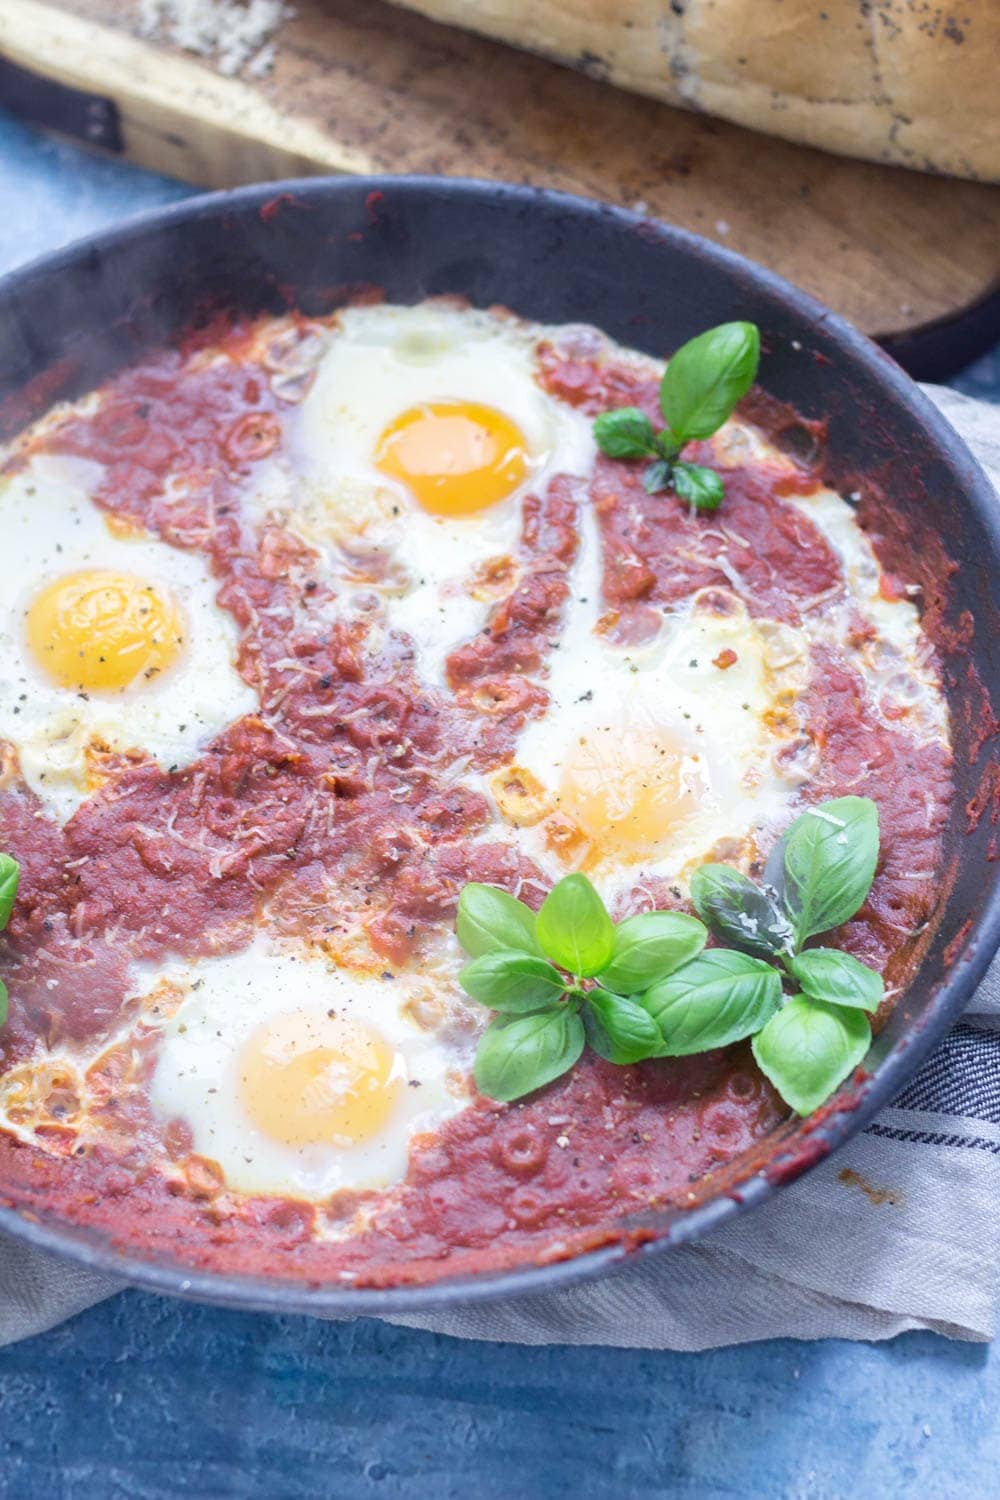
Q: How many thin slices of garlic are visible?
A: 0